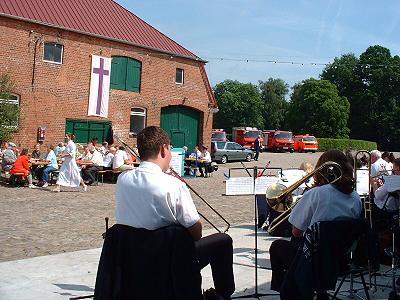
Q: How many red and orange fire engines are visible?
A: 4